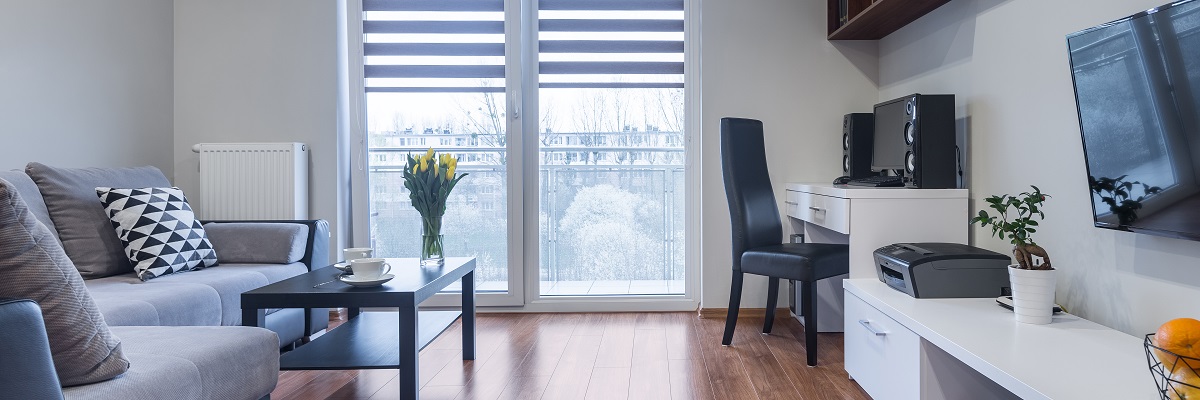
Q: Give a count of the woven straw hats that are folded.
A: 0